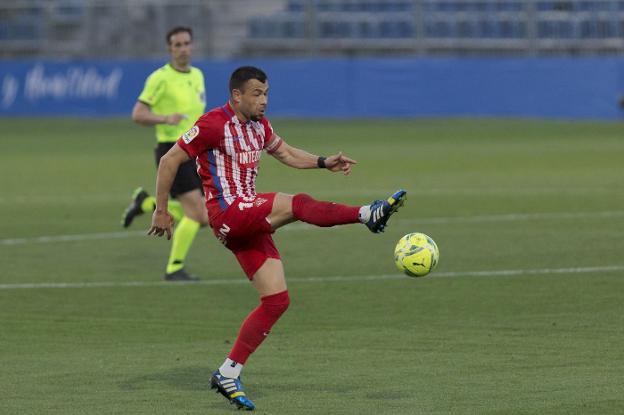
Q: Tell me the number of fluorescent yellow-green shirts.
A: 1